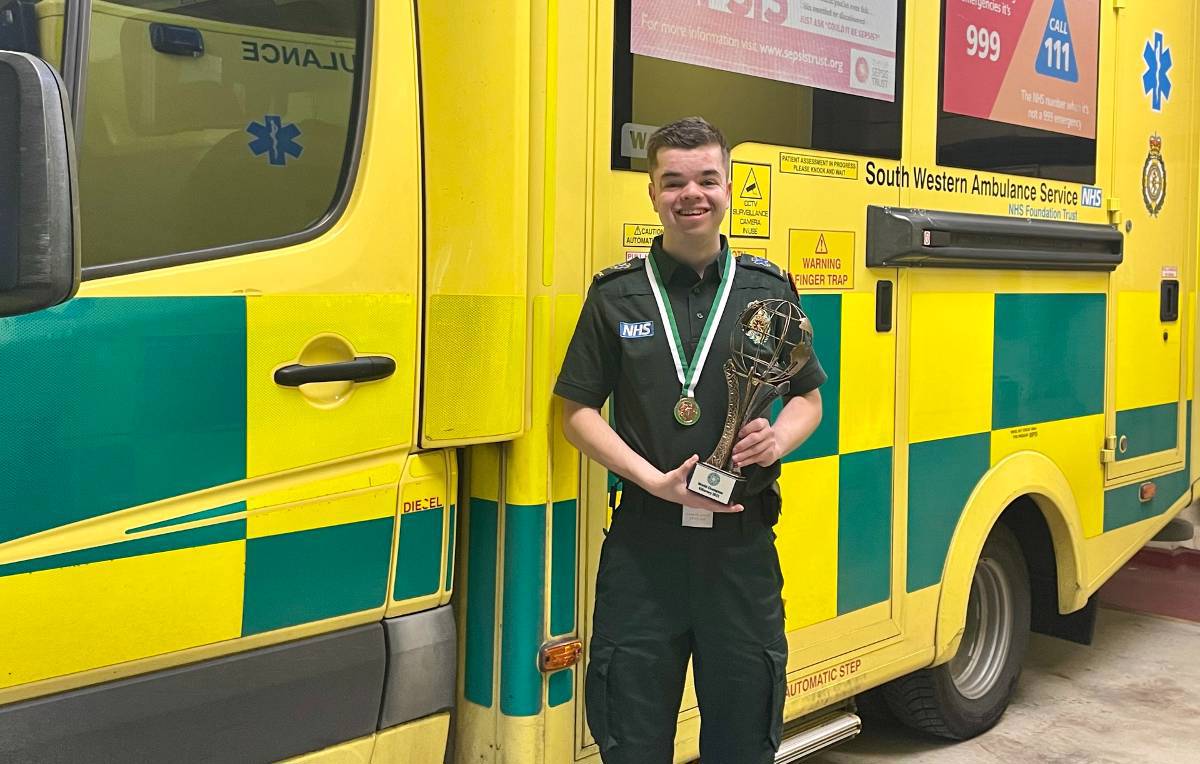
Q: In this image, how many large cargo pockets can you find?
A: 2